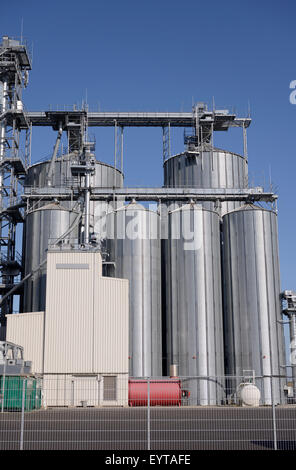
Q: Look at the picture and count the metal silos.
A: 6